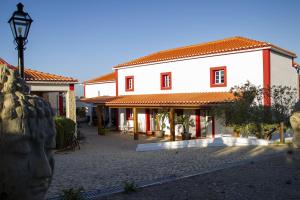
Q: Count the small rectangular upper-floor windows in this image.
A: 3